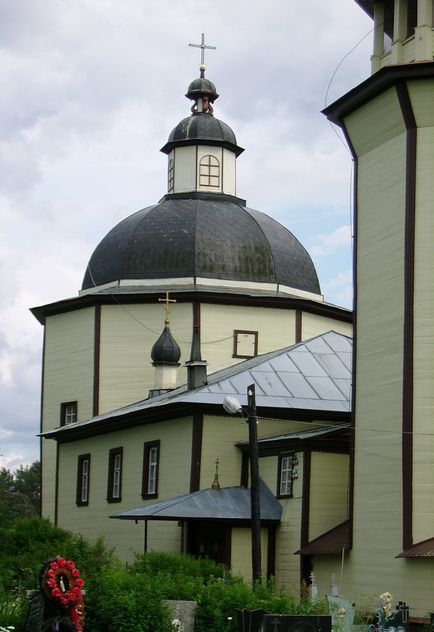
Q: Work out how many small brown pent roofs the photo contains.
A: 2